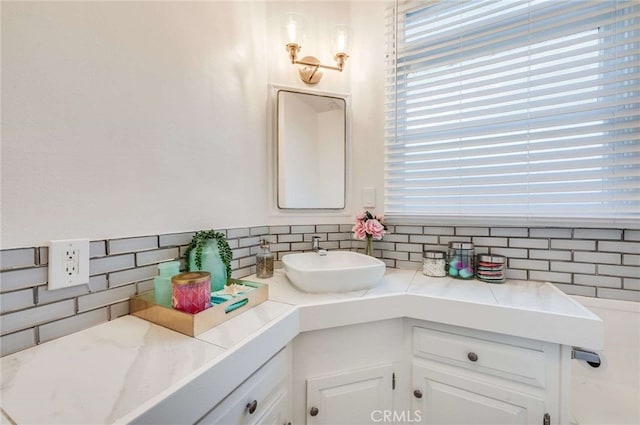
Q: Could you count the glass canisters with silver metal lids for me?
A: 3